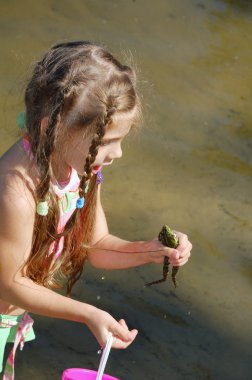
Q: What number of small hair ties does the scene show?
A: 4